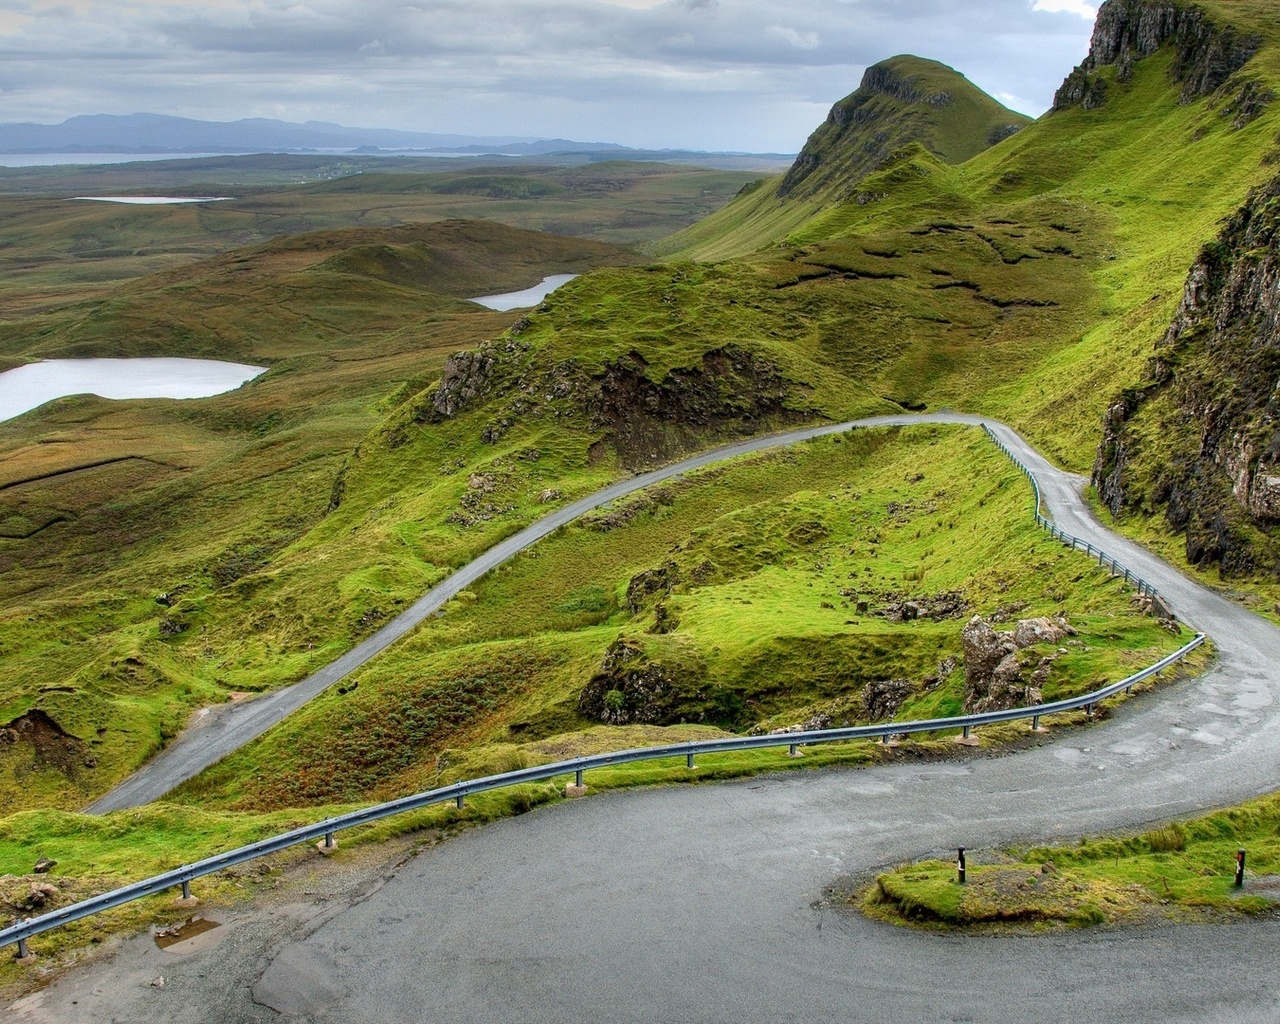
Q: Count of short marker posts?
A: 2